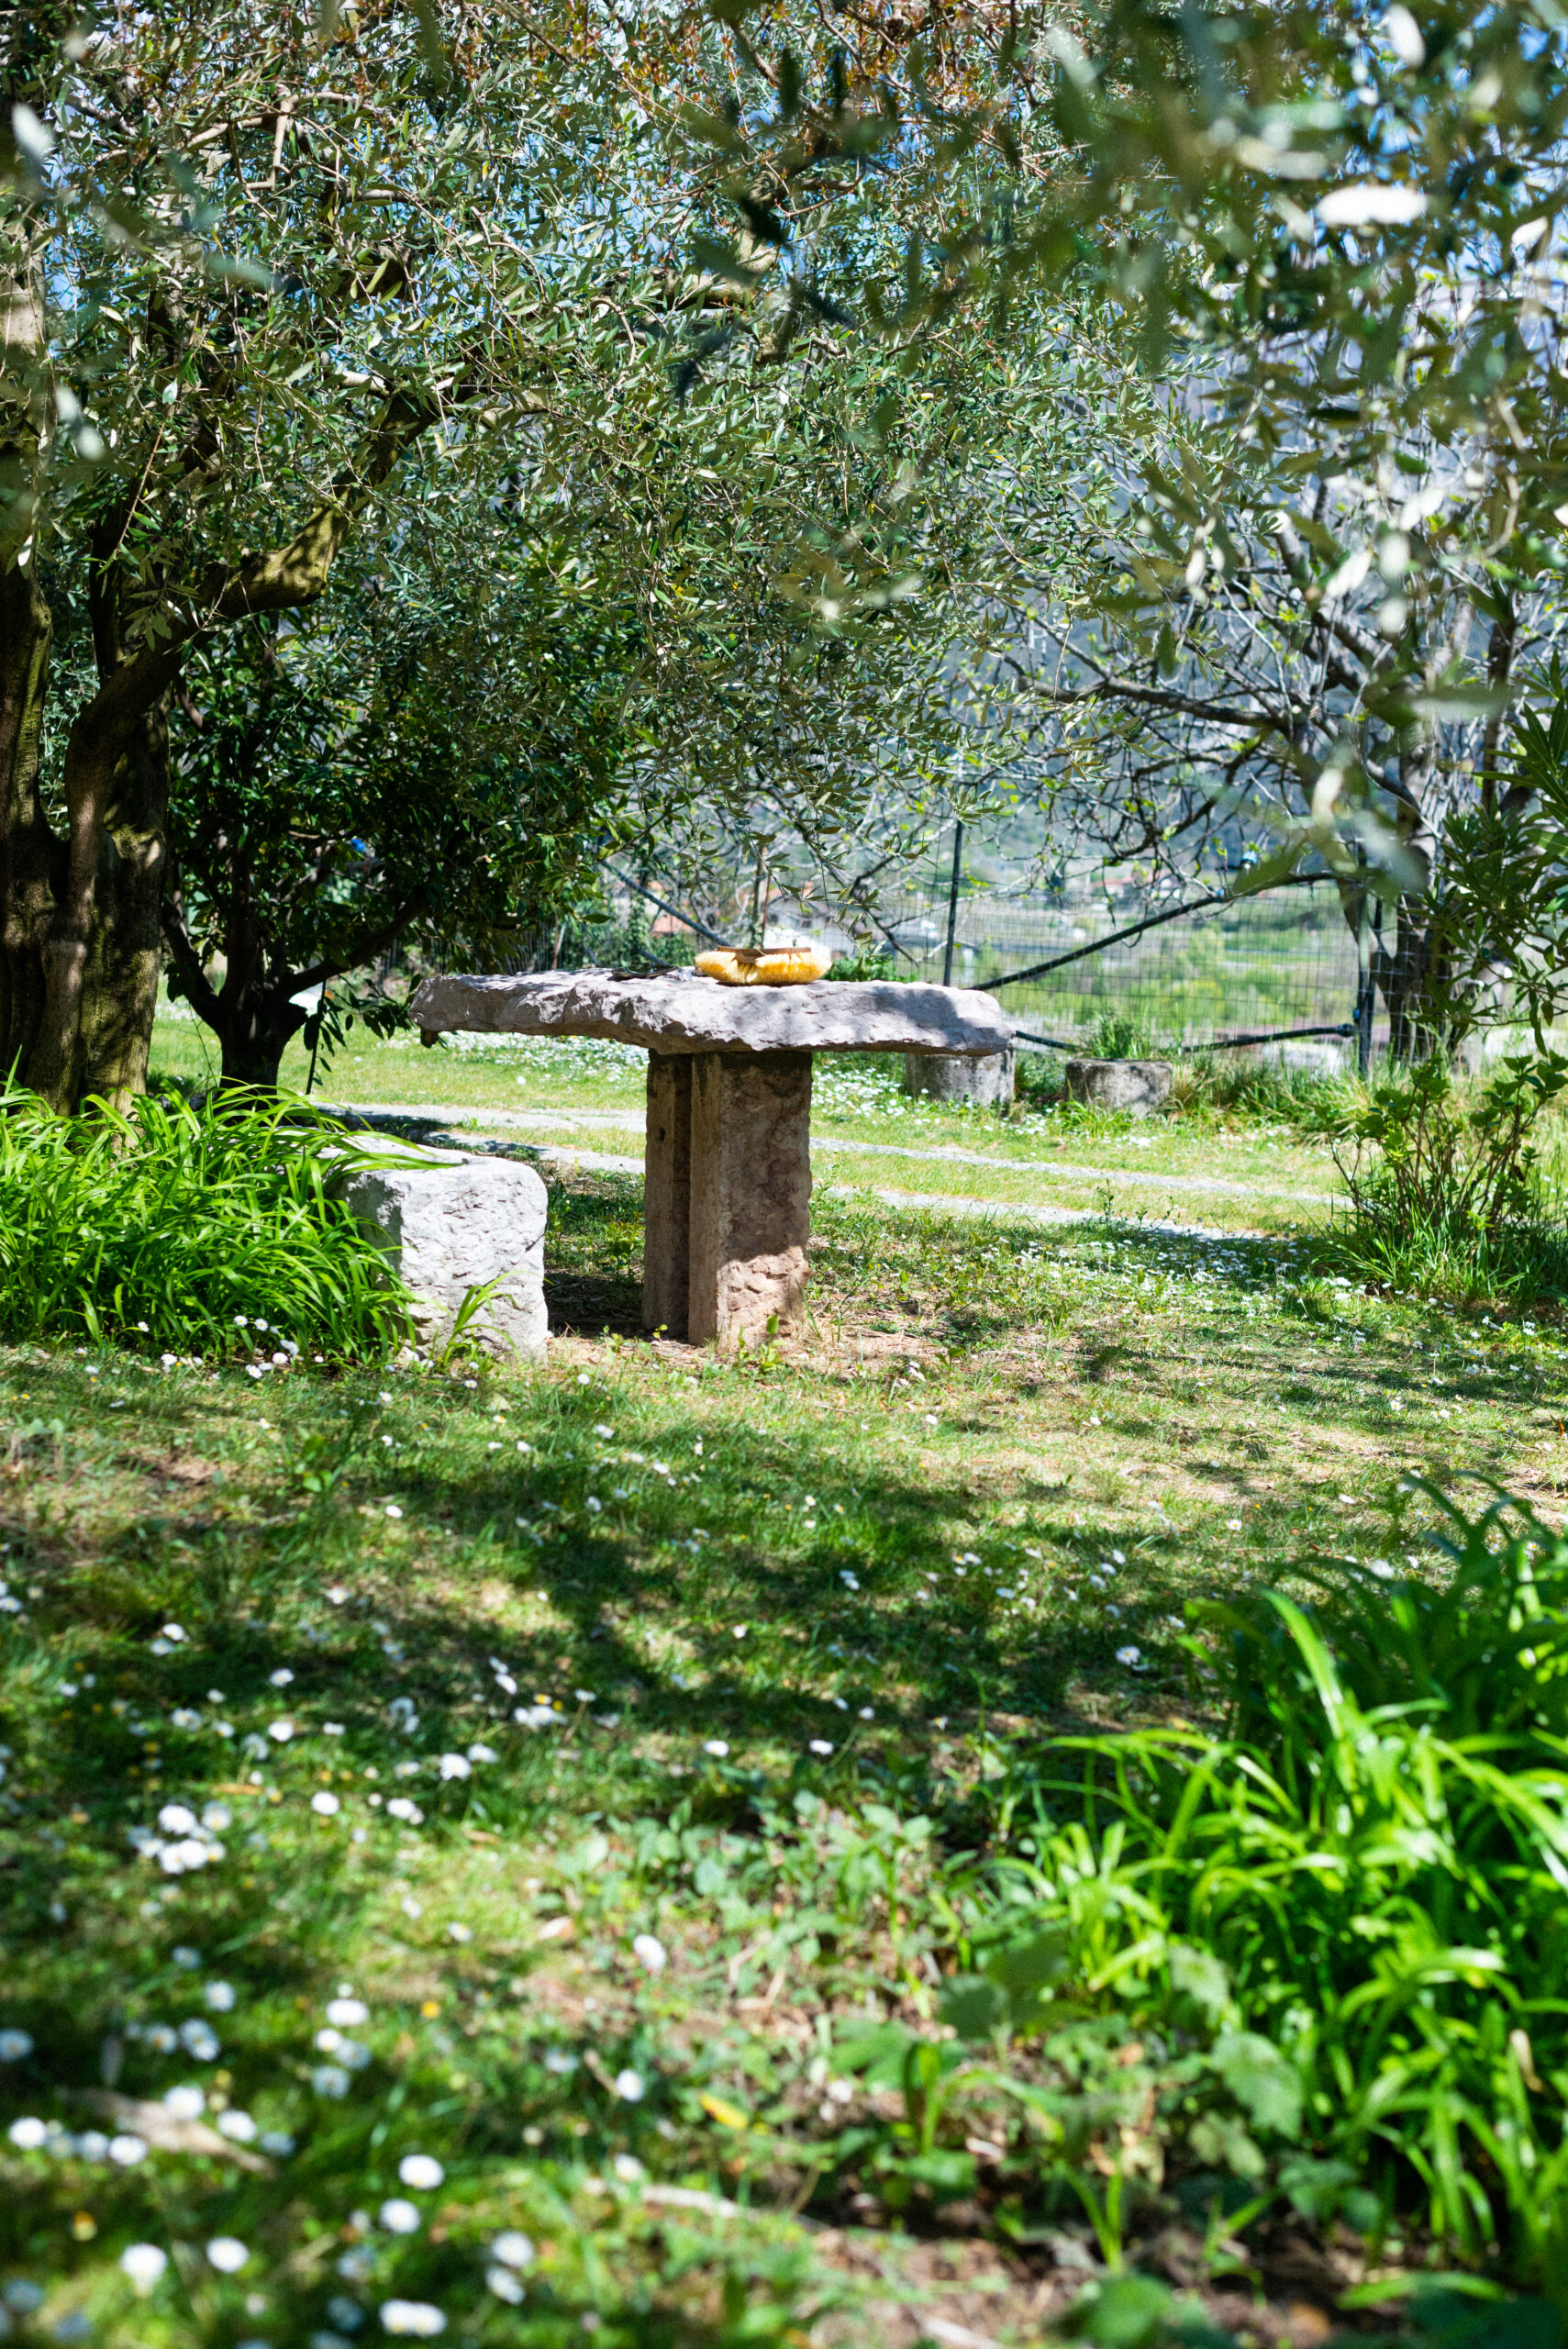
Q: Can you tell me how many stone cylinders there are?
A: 2